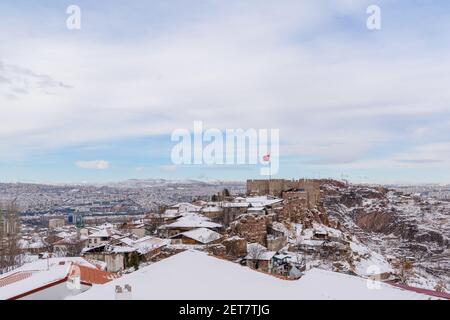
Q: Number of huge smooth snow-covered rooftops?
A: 2